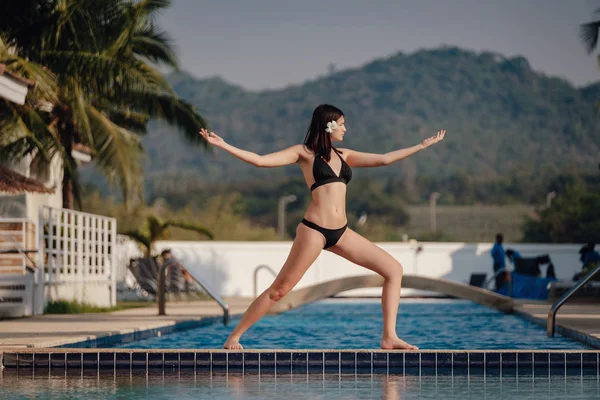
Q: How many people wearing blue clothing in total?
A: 3